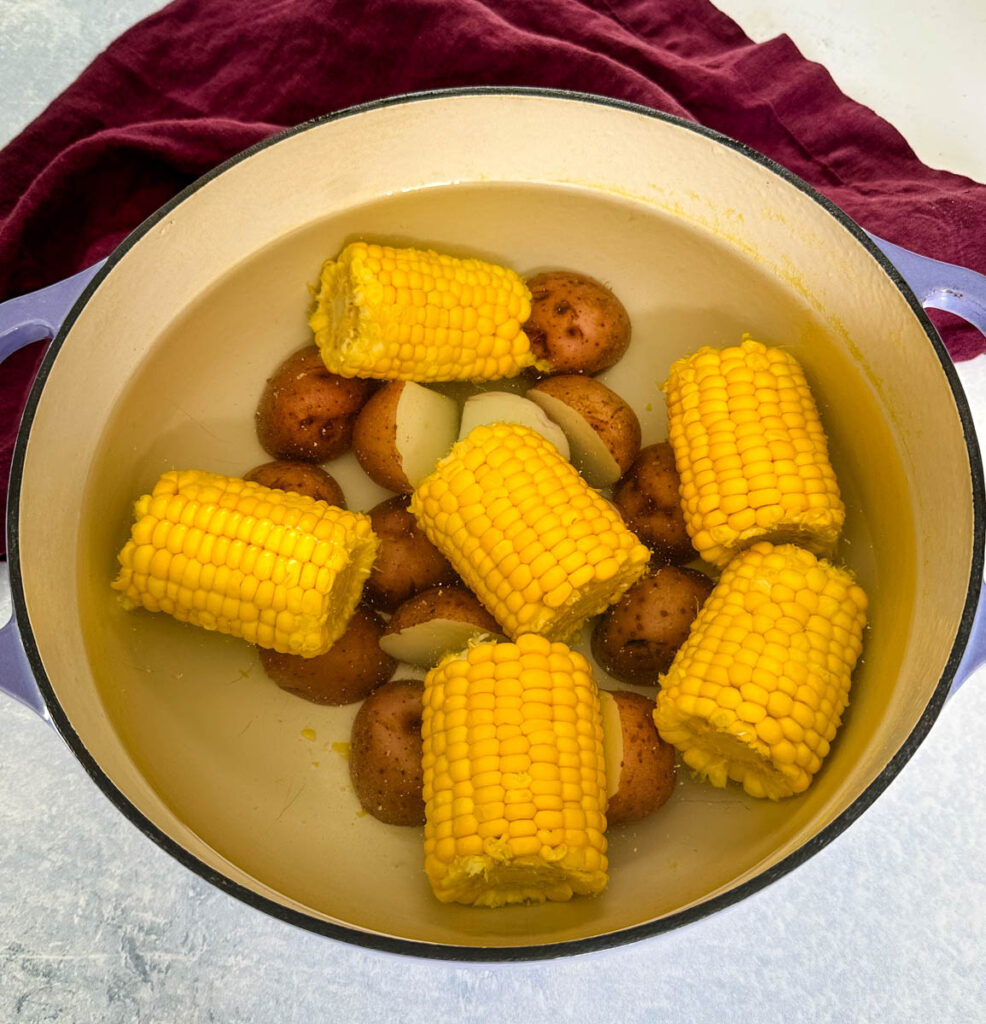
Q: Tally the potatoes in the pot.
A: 13